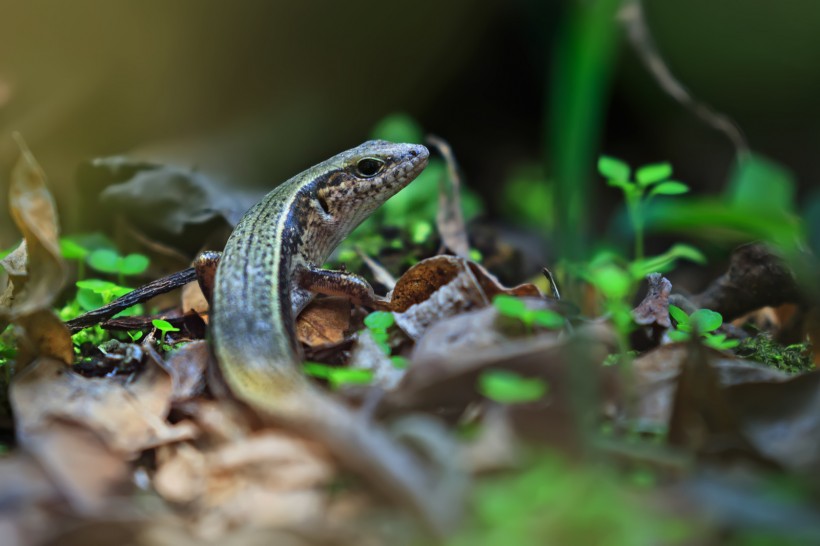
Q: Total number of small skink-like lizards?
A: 1